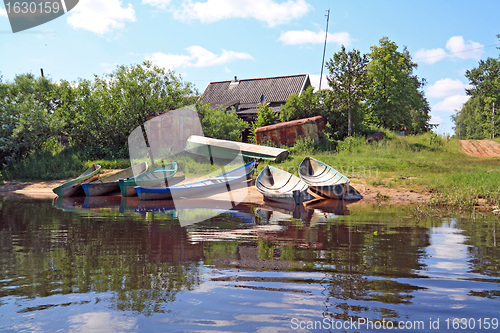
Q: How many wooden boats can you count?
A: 7